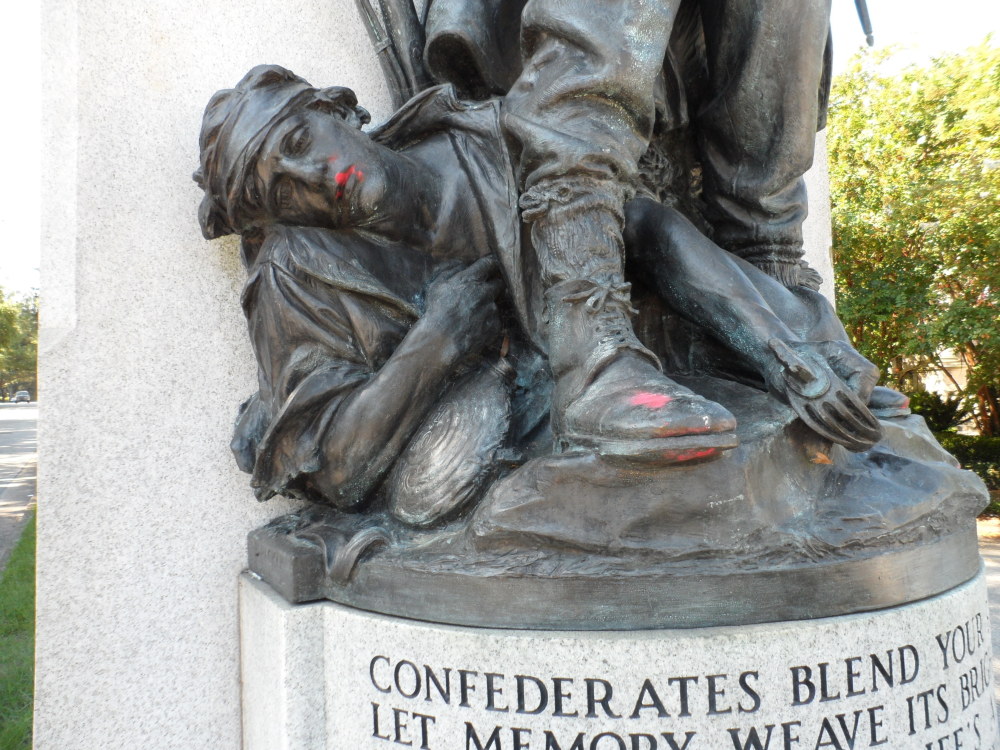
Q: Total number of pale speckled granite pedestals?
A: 1